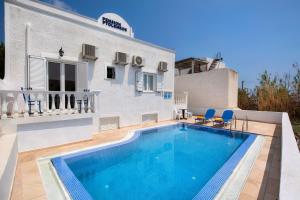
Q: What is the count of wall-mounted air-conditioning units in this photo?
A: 4